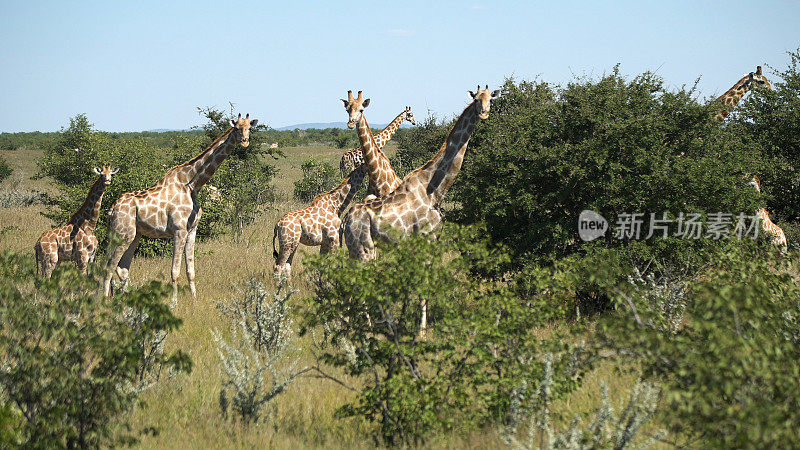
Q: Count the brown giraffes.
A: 8